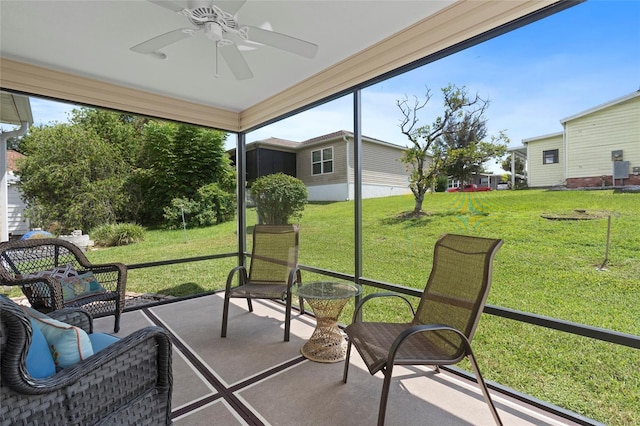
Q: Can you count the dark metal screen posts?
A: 2